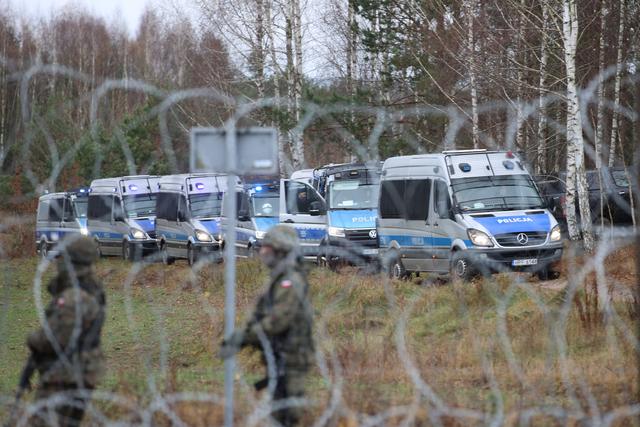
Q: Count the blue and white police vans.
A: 6